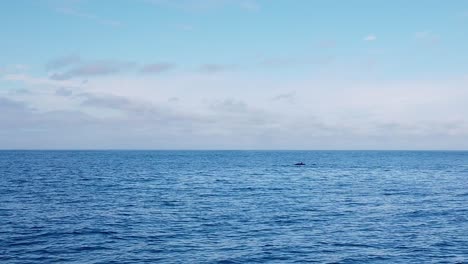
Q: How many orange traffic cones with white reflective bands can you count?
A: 0